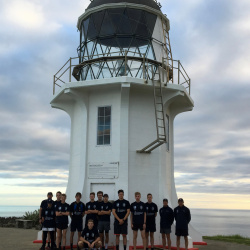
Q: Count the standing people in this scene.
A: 13